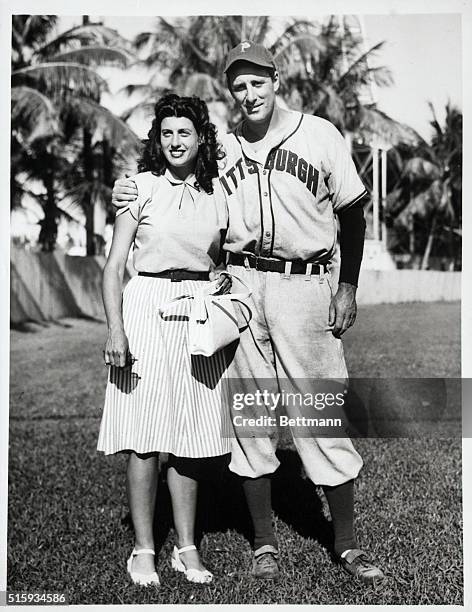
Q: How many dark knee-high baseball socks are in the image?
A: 2